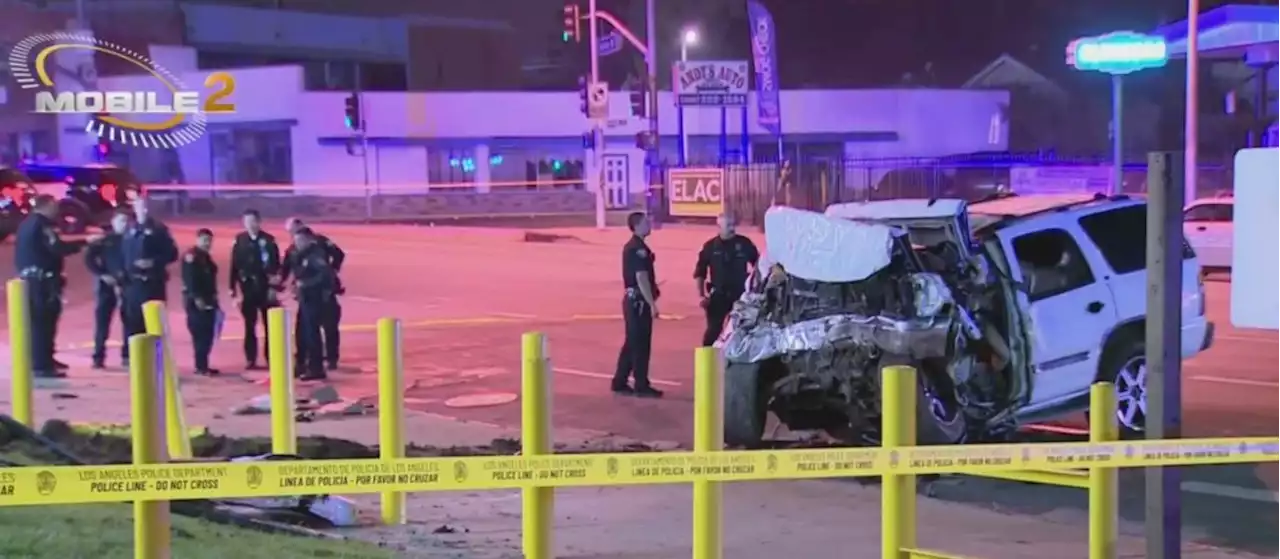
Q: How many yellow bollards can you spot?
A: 9